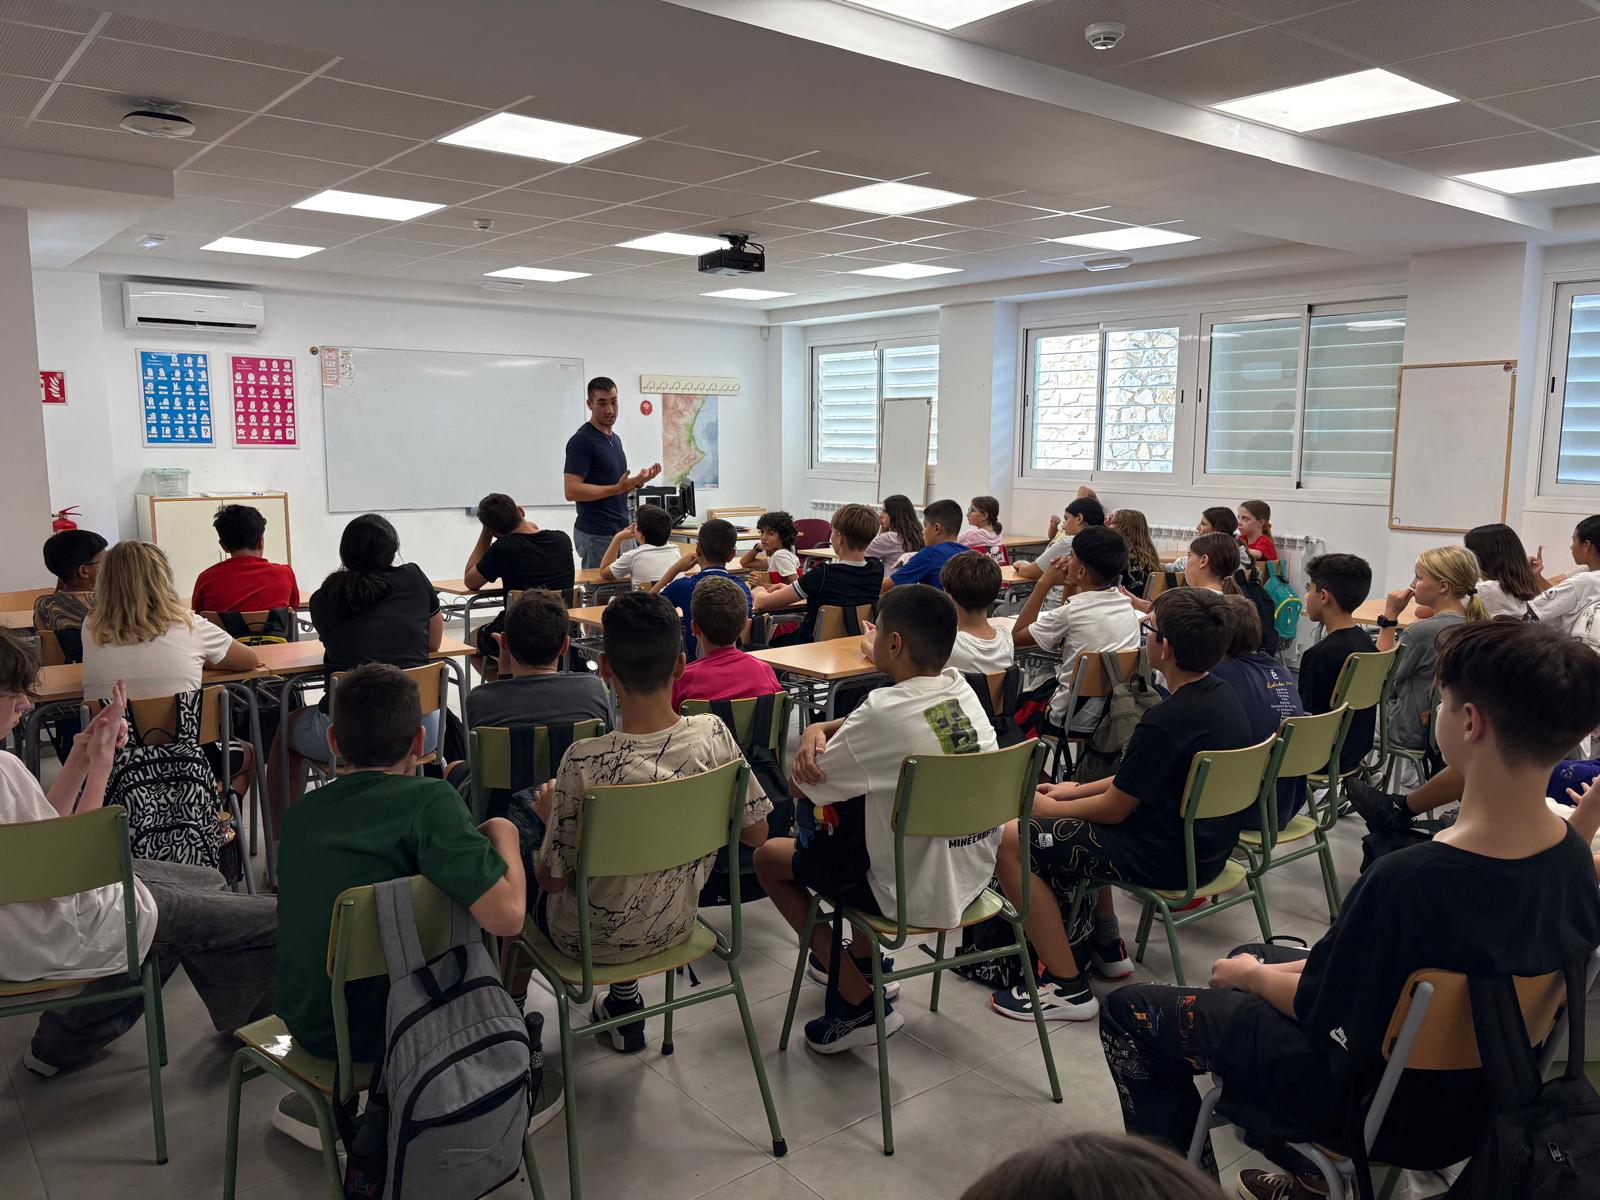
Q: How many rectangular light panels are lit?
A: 12